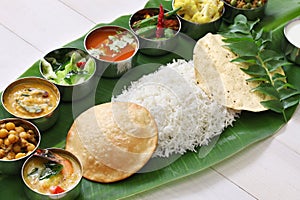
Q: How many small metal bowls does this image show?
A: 9